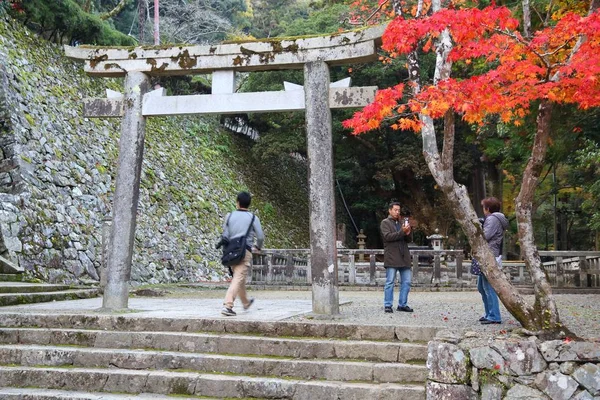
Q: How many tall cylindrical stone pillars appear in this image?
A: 2